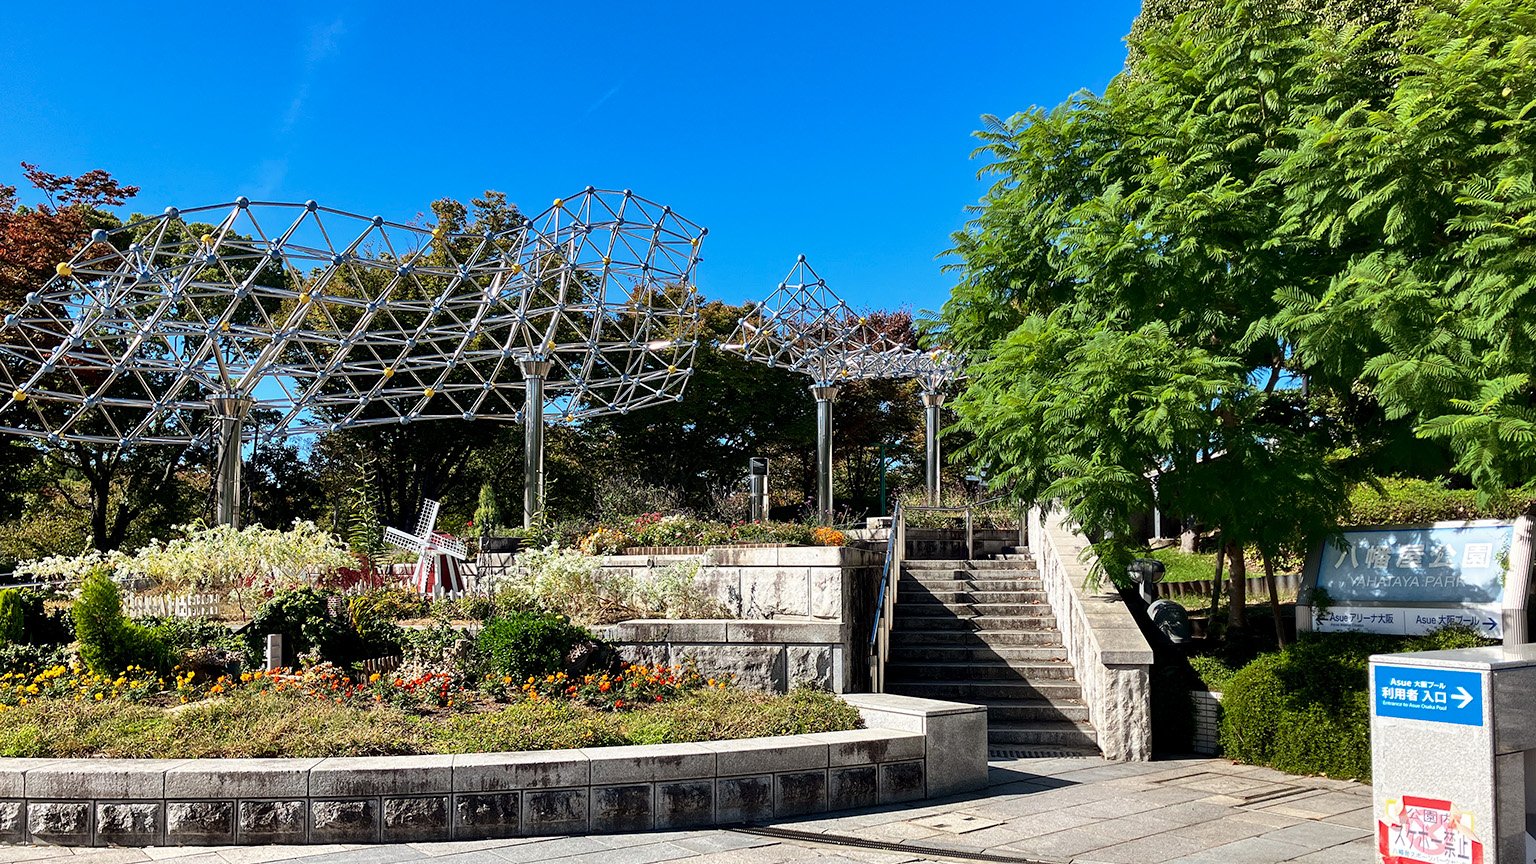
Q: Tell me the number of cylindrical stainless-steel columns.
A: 4